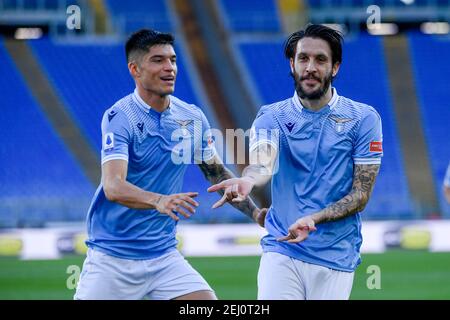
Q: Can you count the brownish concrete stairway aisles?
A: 3